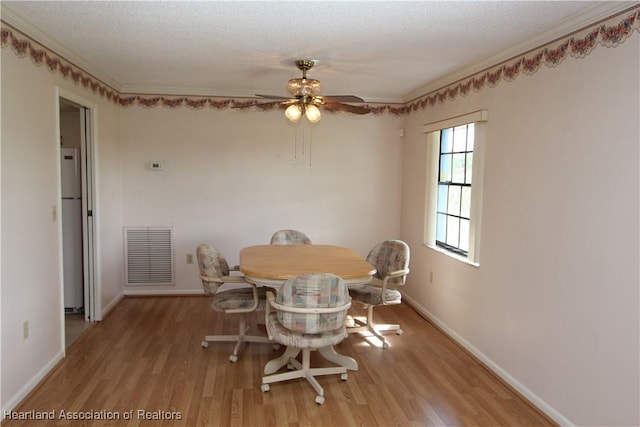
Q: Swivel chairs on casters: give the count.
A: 4